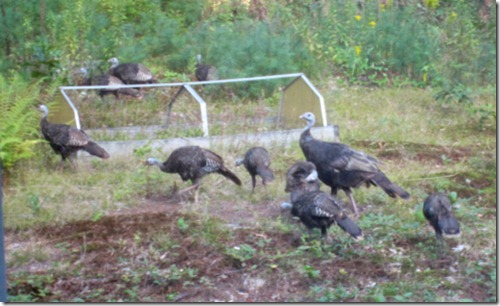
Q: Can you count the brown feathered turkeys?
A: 10